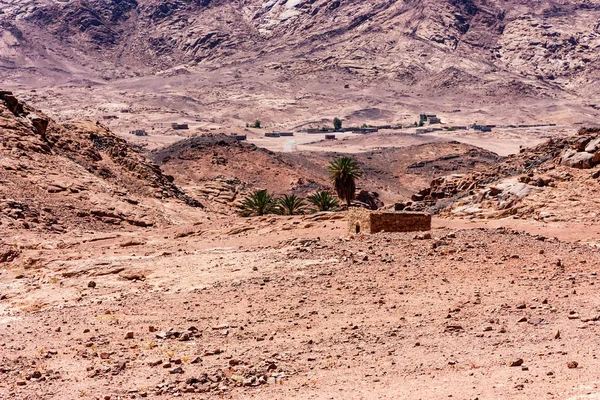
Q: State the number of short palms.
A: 3